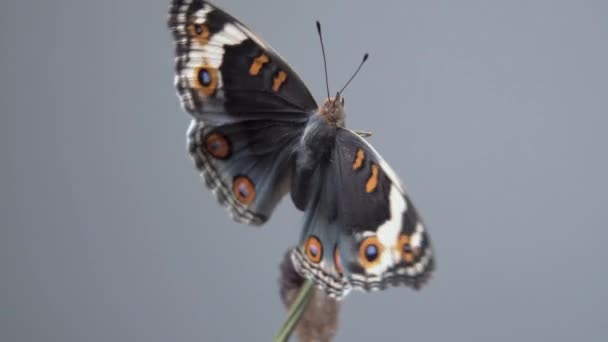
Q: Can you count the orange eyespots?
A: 8